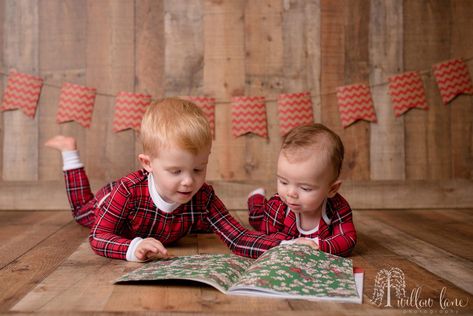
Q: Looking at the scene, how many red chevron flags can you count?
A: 9